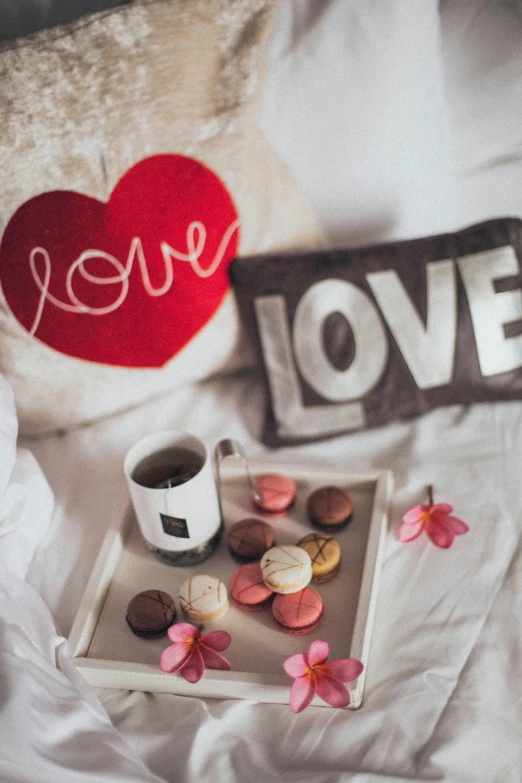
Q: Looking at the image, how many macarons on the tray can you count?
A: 9